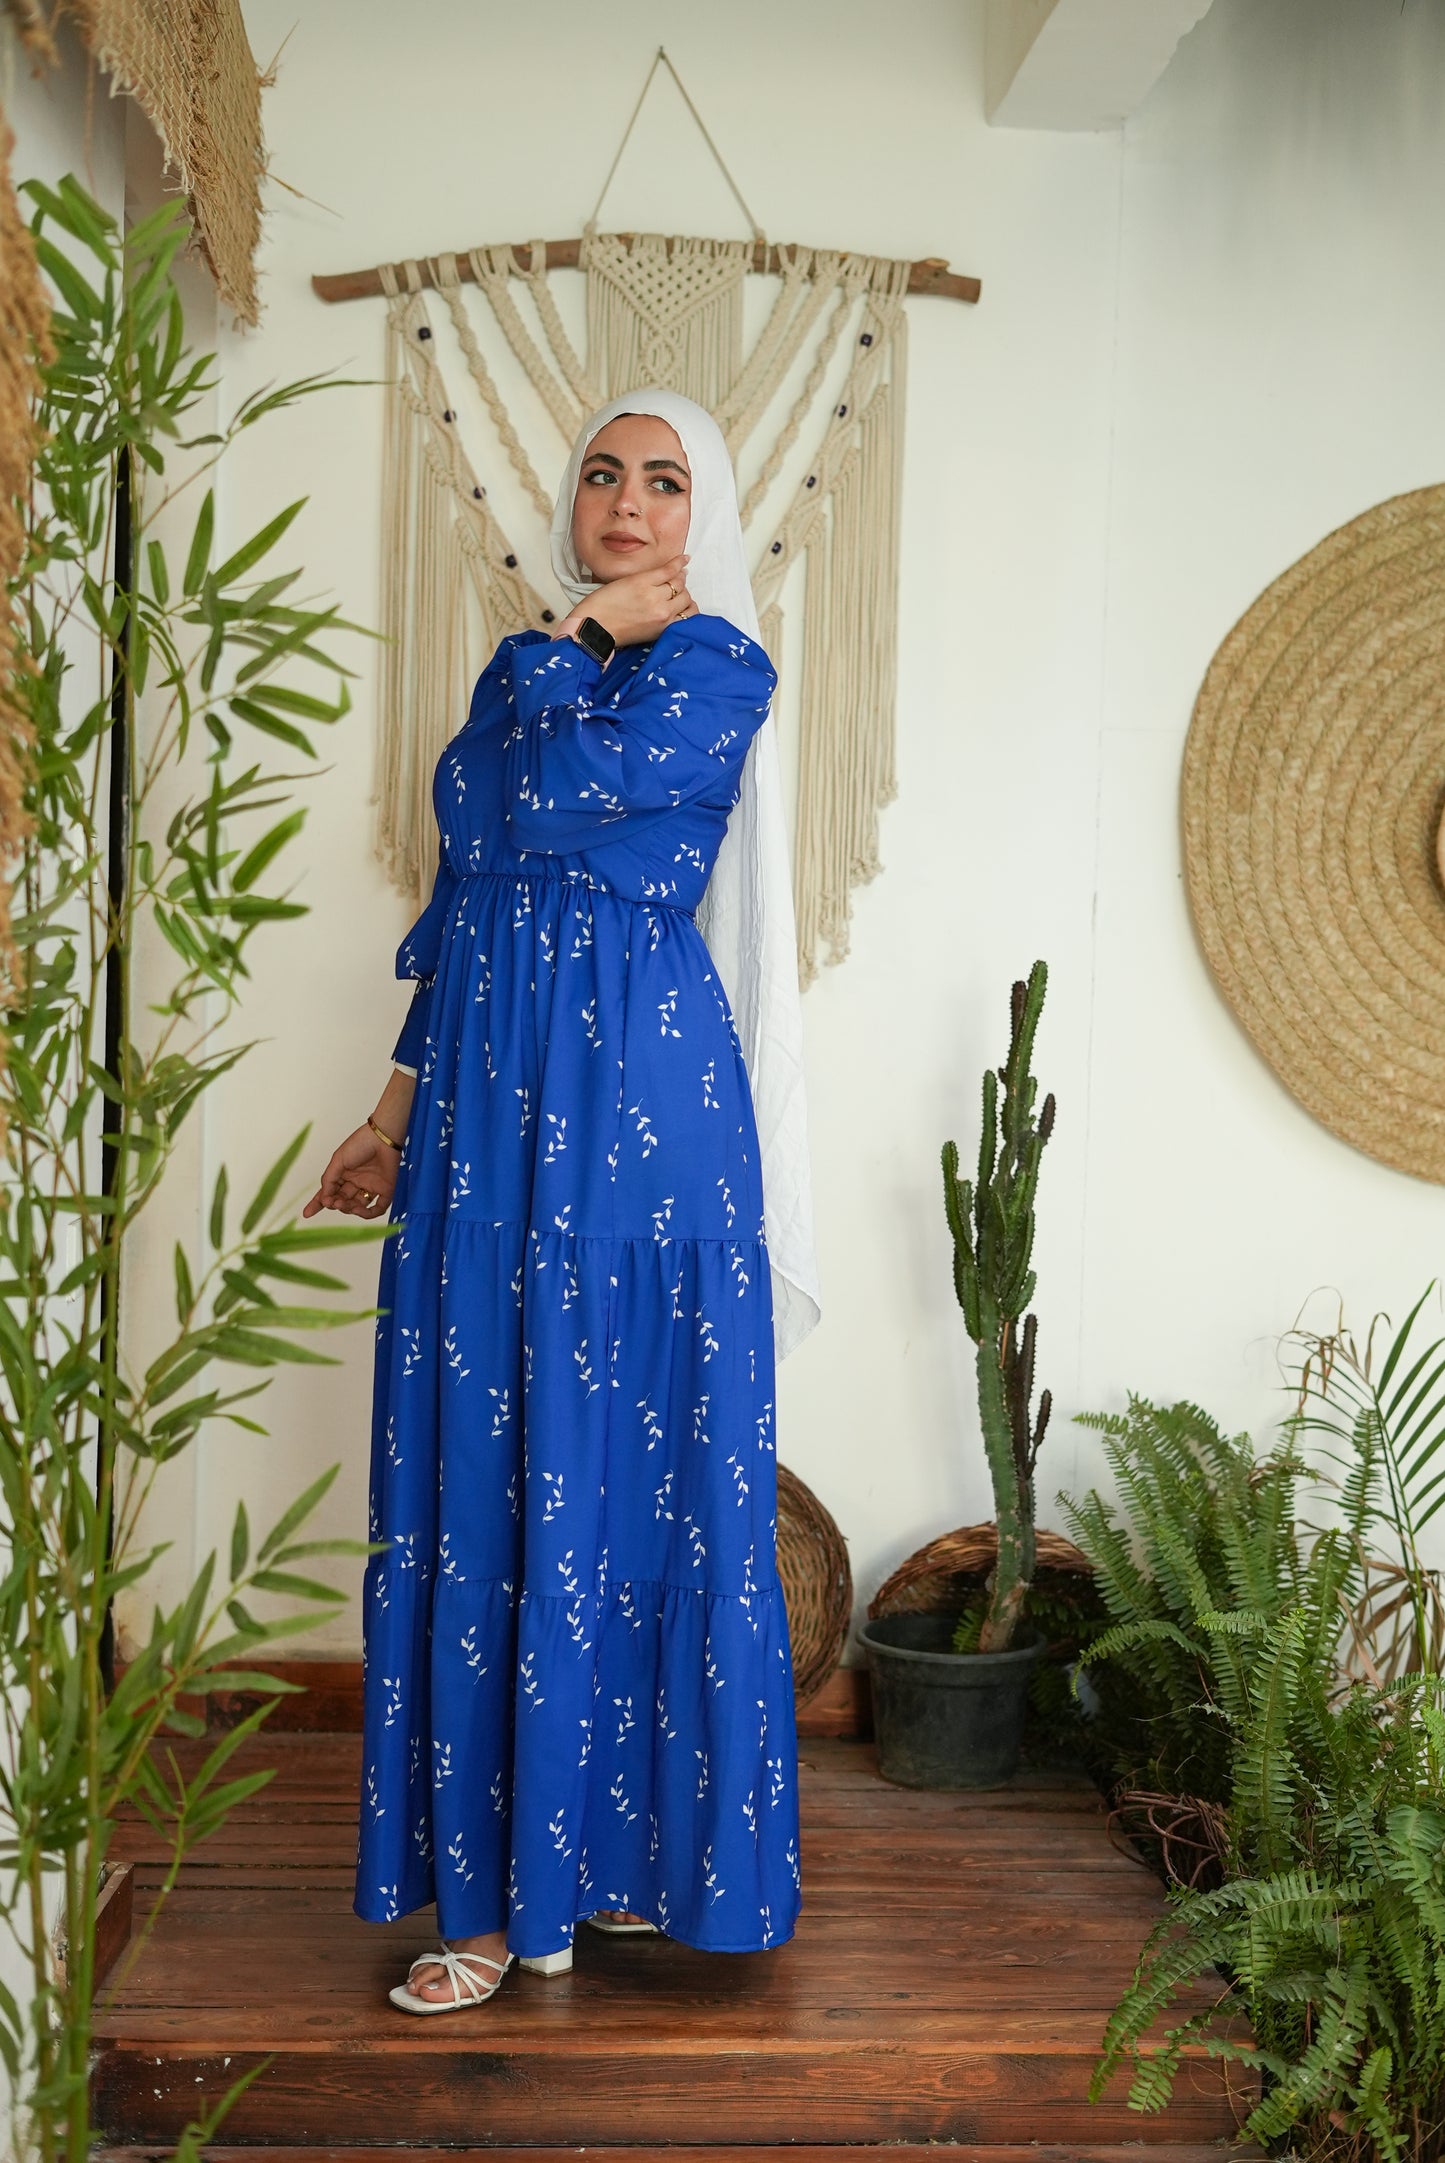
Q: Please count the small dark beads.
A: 9